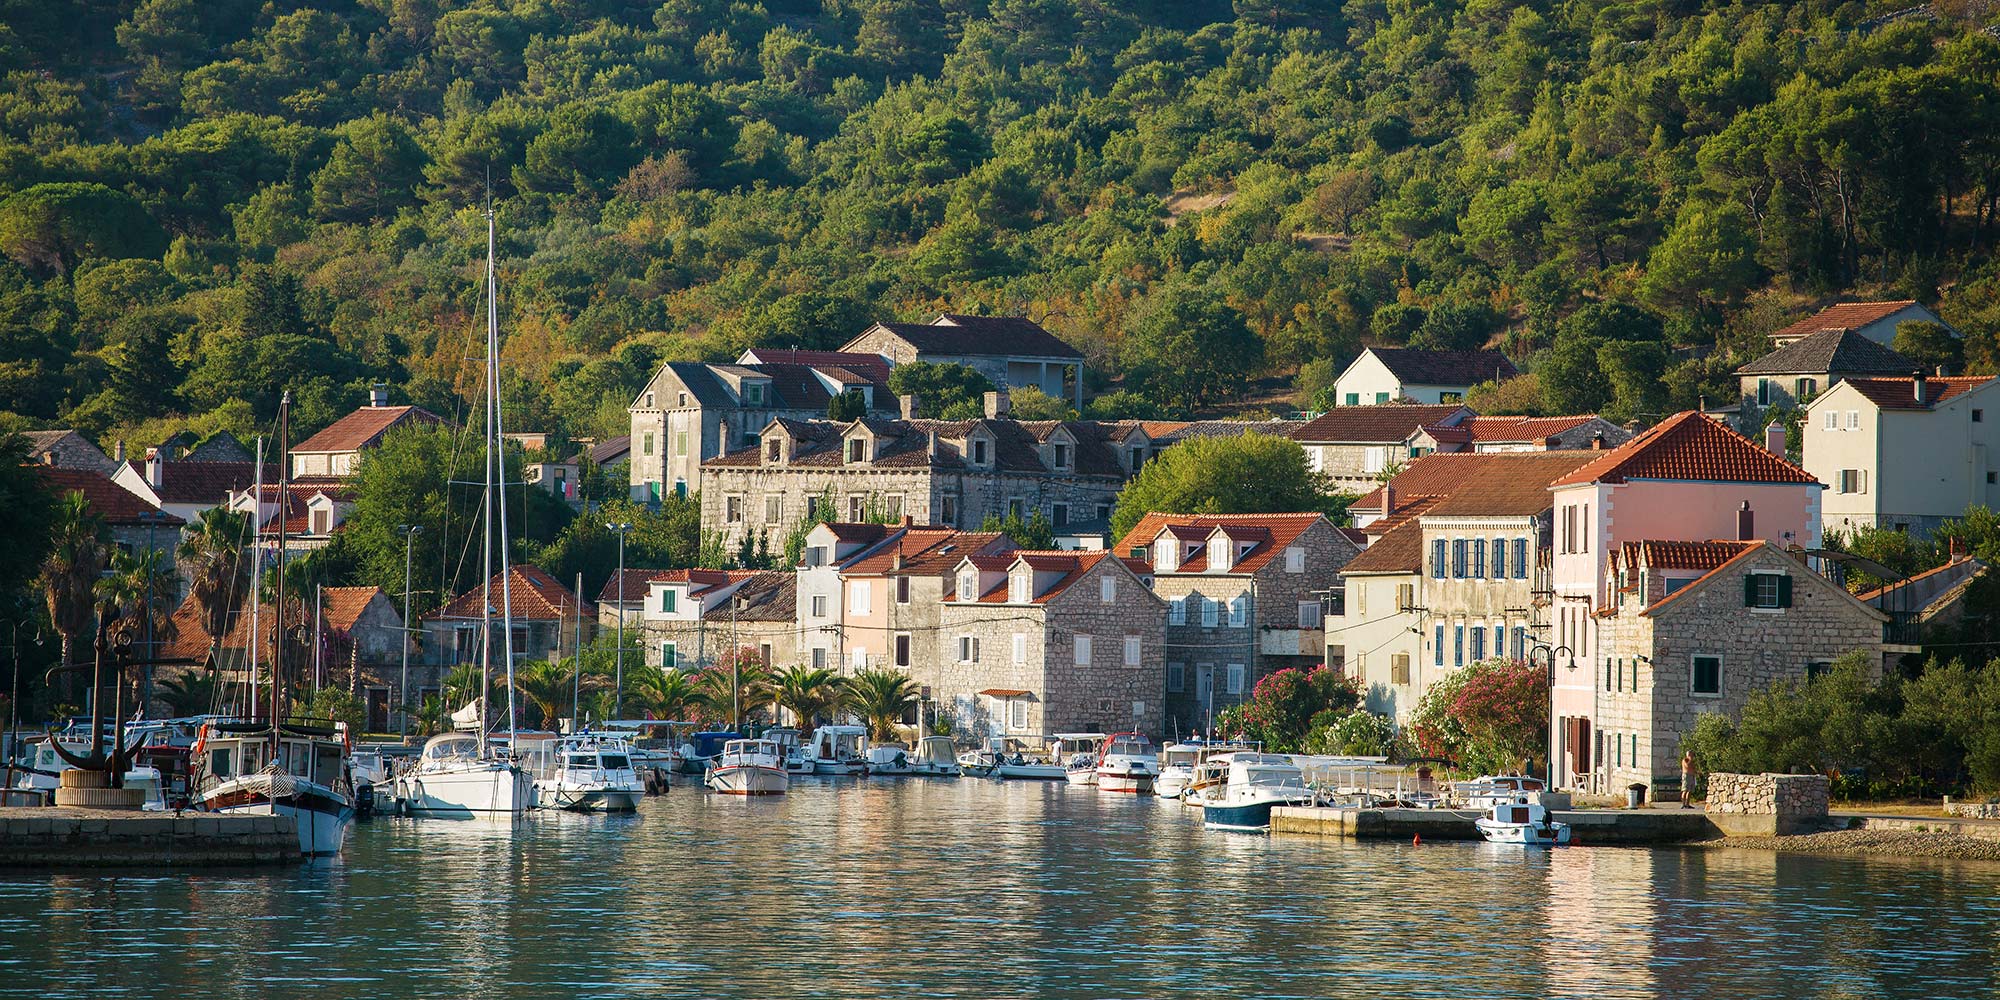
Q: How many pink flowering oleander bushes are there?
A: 3